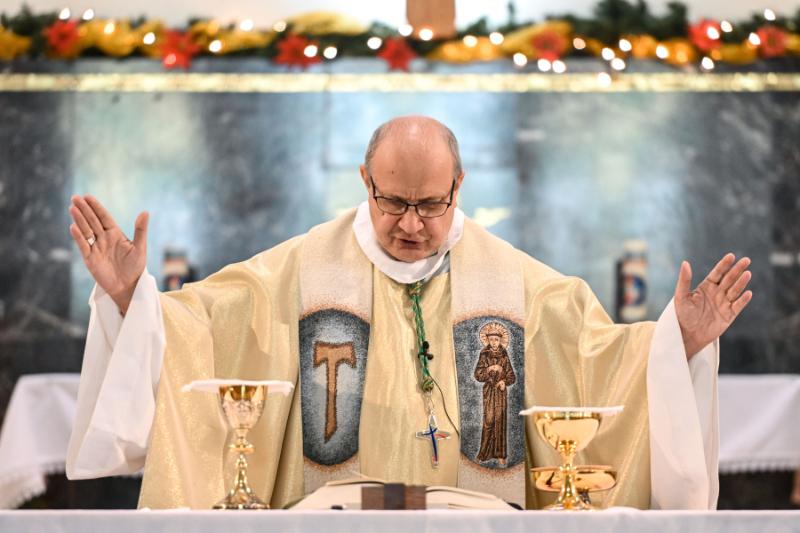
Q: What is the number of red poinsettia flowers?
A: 7